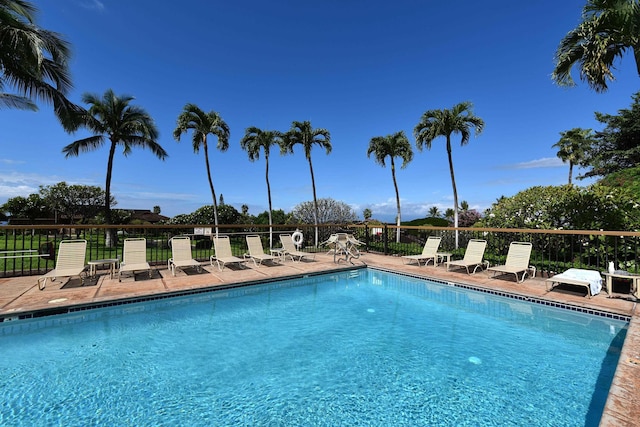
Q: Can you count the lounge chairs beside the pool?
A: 10